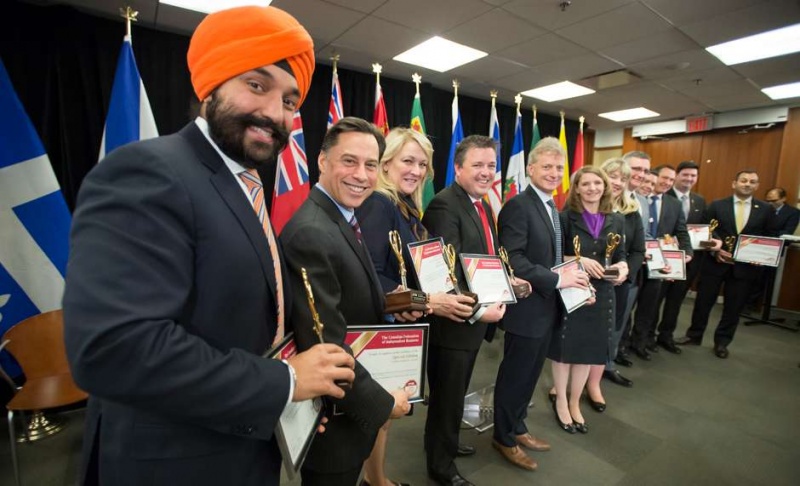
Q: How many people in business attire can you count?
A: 13